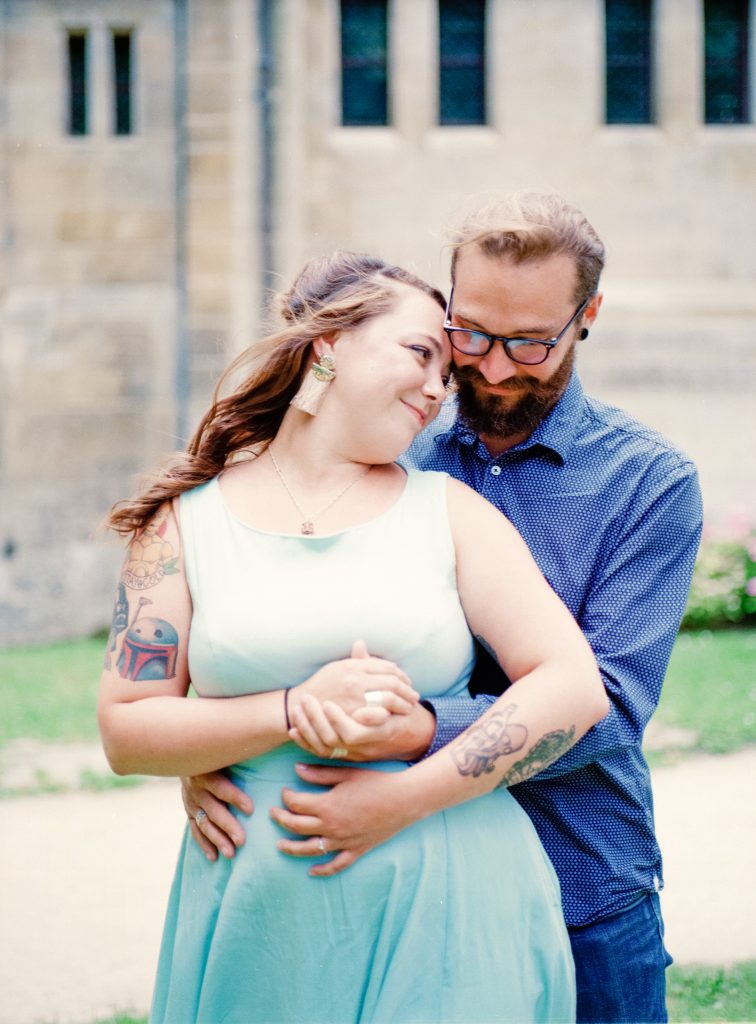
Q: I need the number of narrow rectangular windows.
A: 6